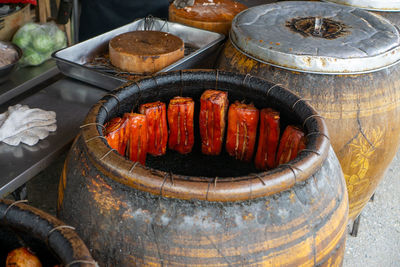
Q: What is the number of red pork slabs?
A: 8